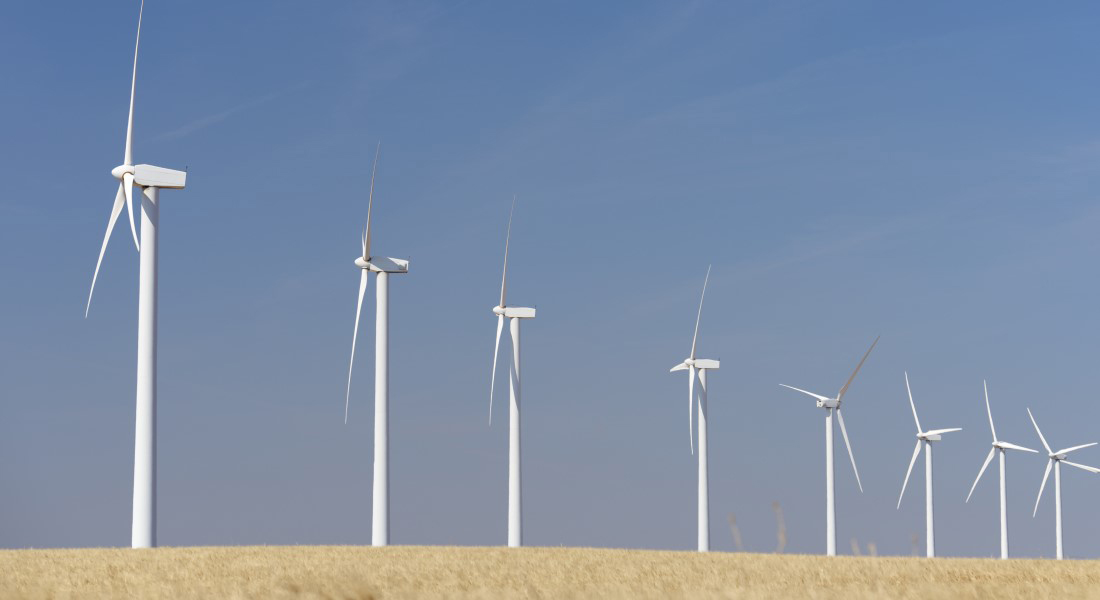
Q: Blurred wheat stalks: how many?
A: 5